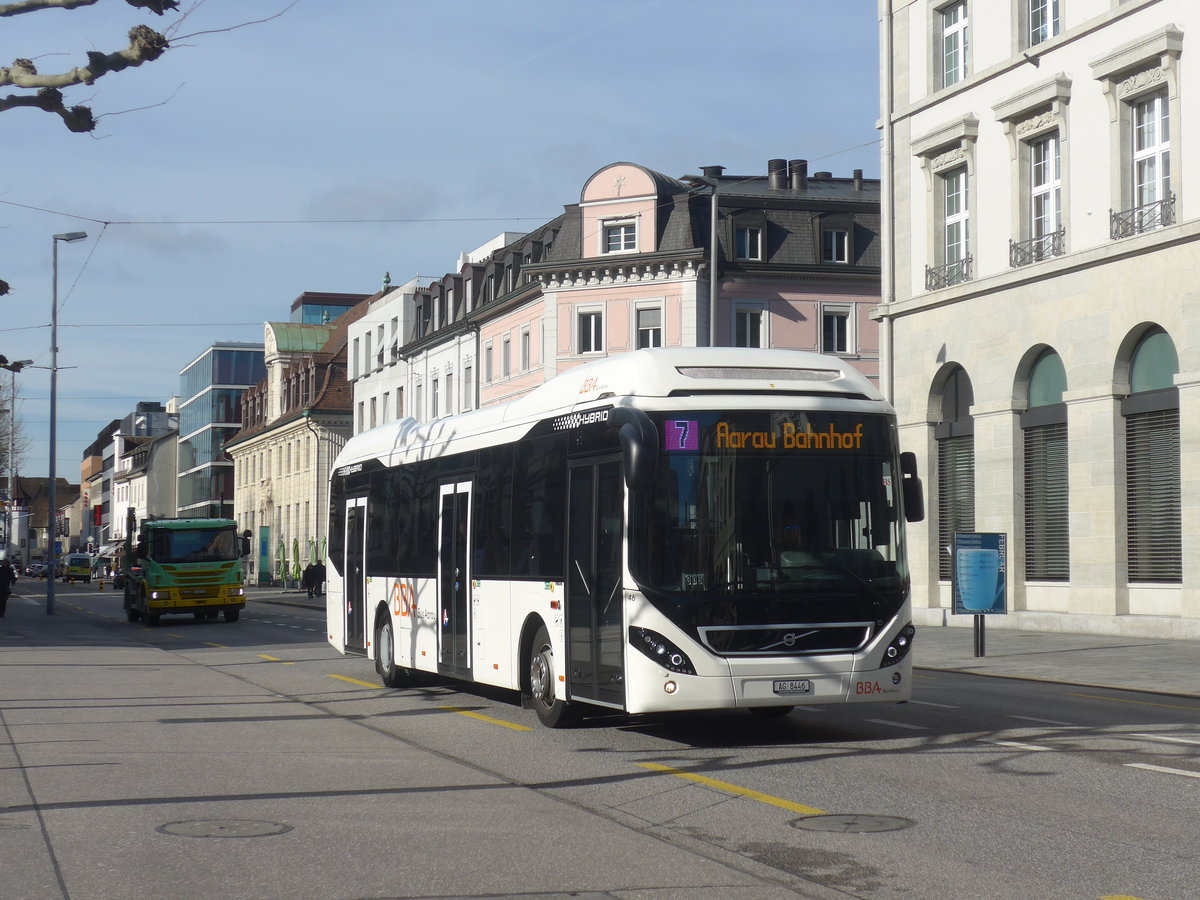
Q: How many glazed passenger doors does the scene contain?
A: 3